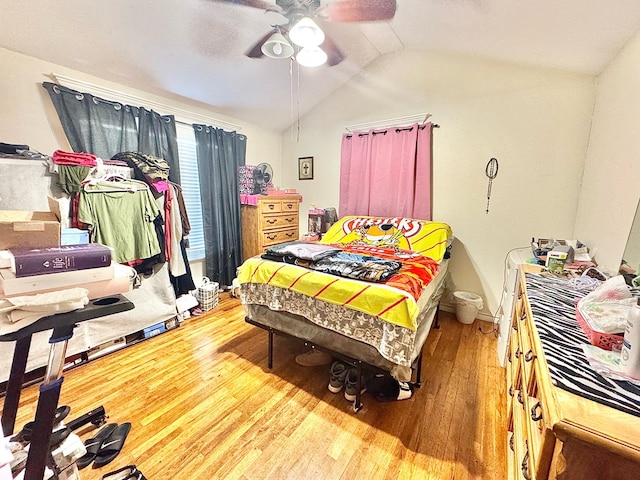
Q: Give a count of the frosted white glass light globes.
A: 3